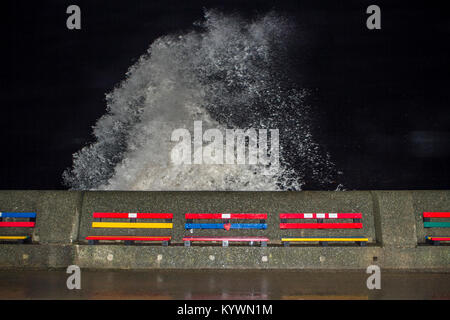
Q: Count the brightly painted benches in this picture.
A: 5